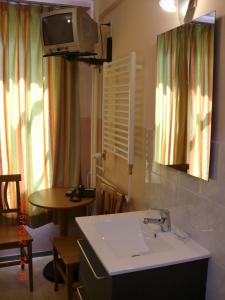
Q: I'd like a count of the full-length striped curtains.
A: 2